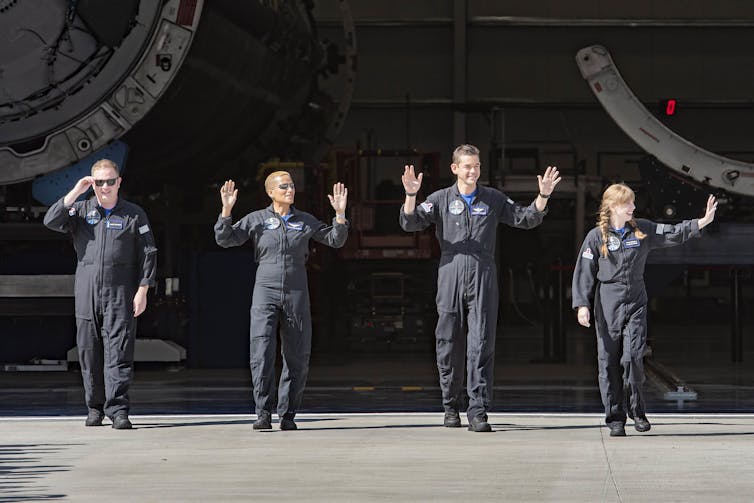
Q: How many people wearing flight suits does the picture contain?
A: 4